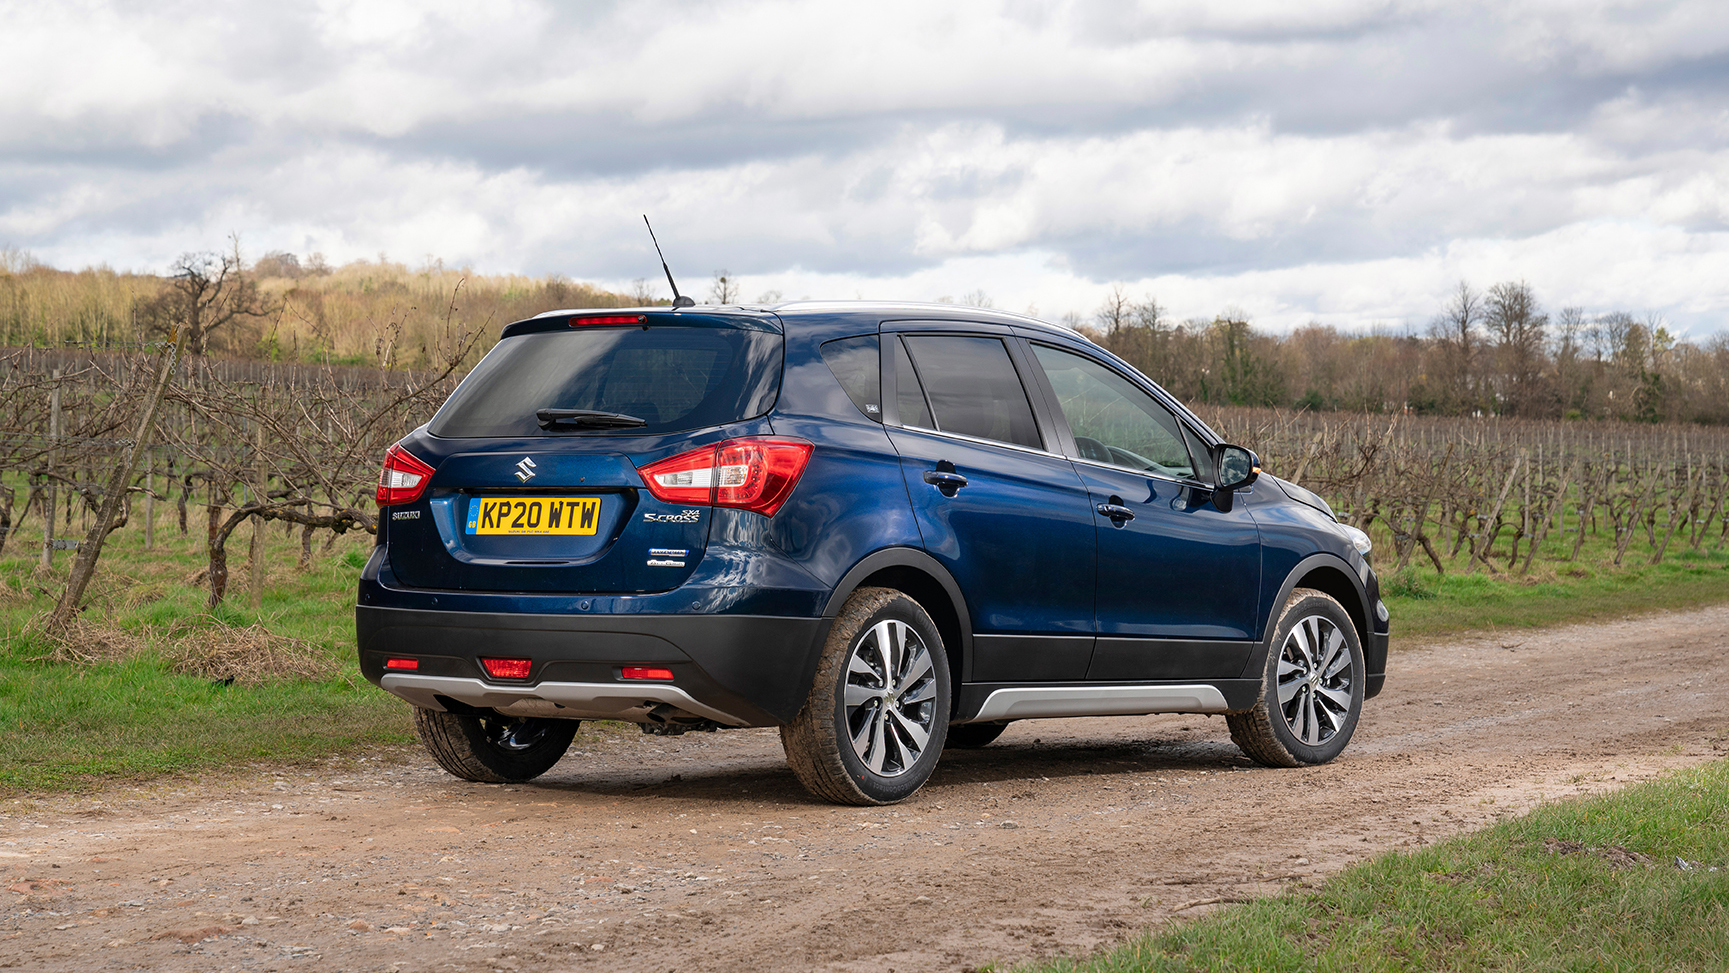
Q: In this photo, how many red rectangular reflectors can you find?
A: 2